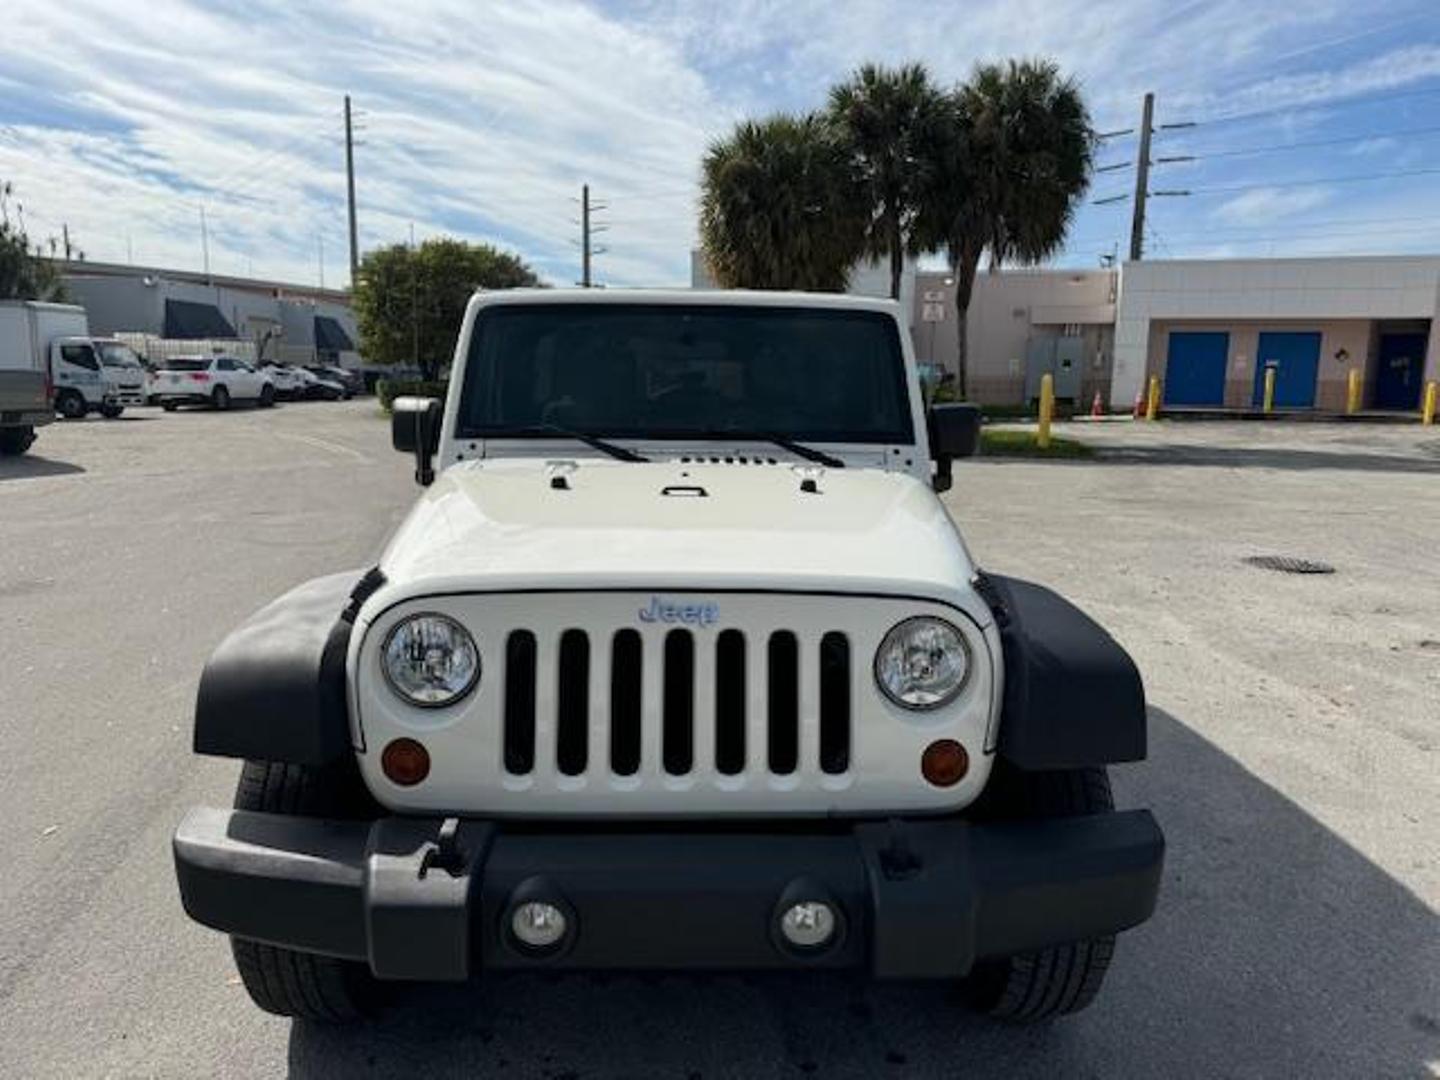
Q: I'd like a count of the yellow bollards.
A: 5